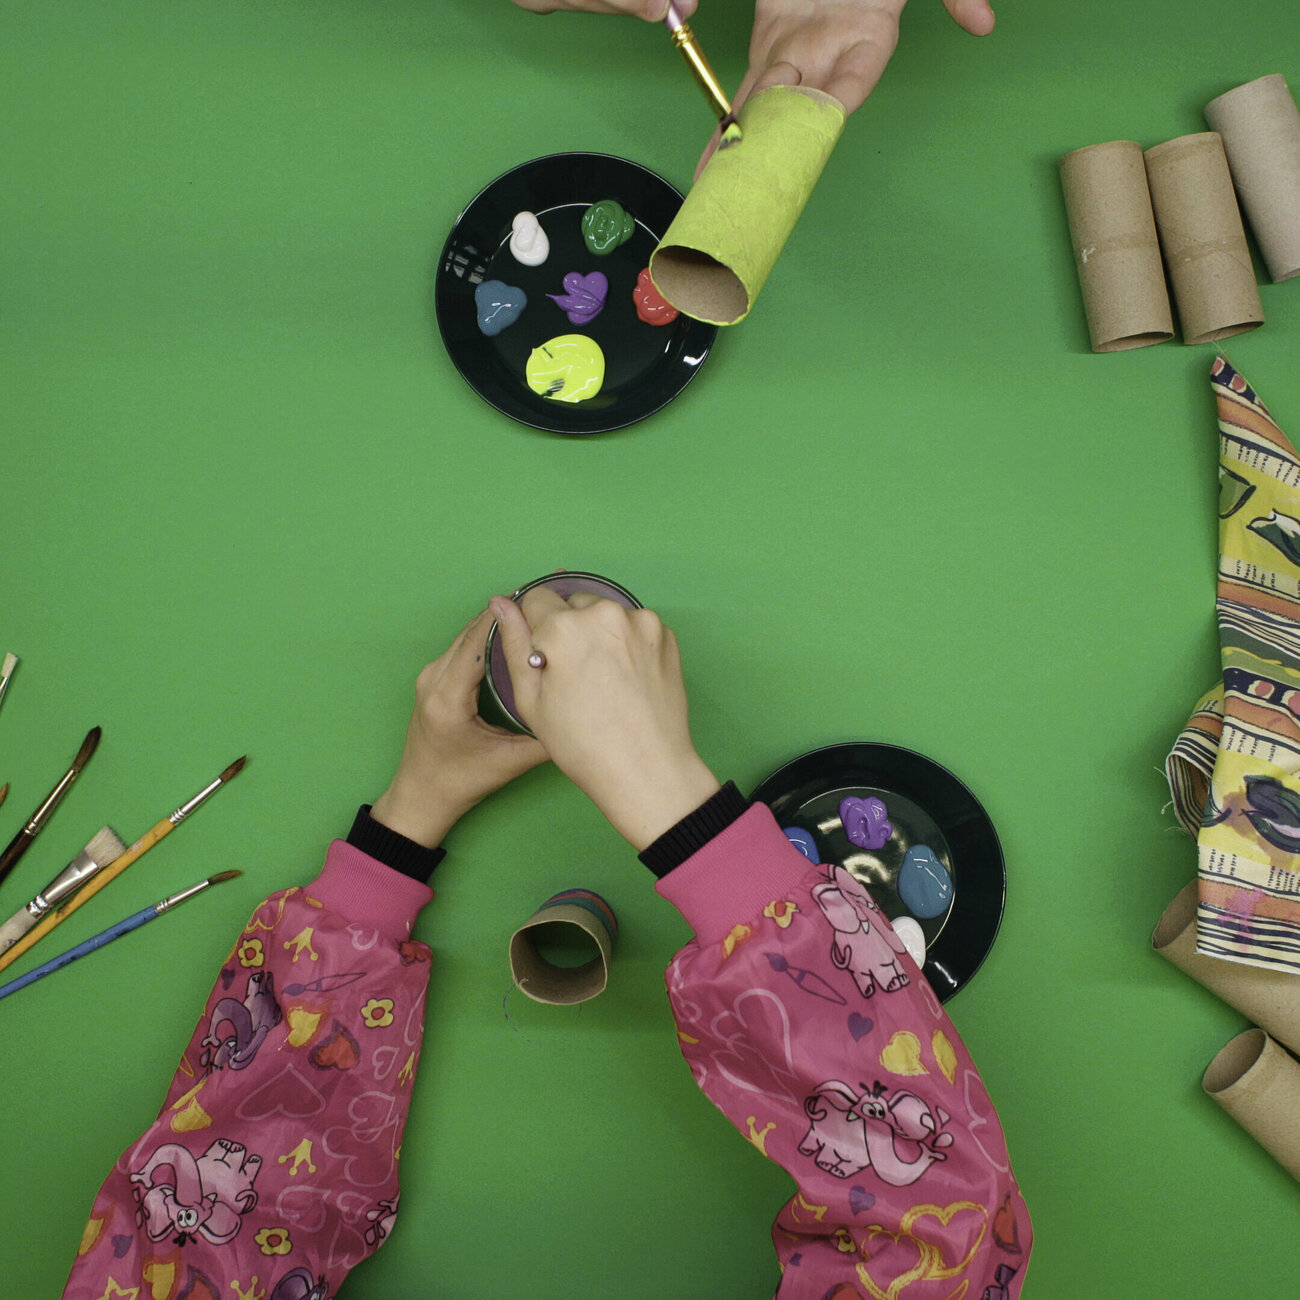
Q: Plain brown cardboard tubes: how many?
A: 5